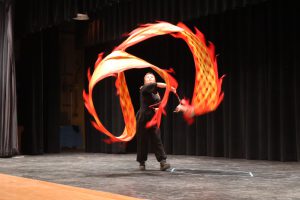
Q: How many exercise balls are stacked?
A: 0